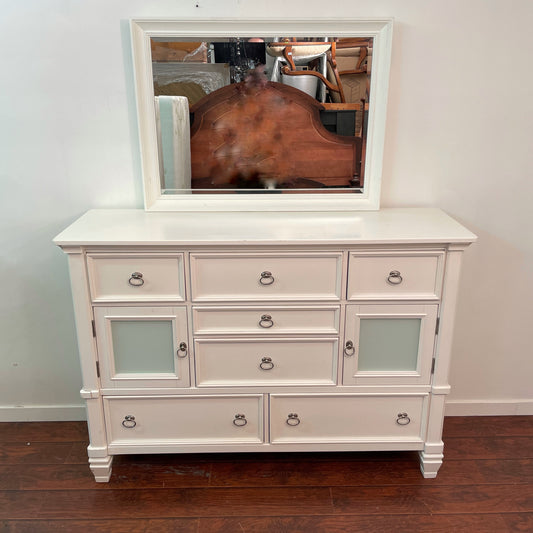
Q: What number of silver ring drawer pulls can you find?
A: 11